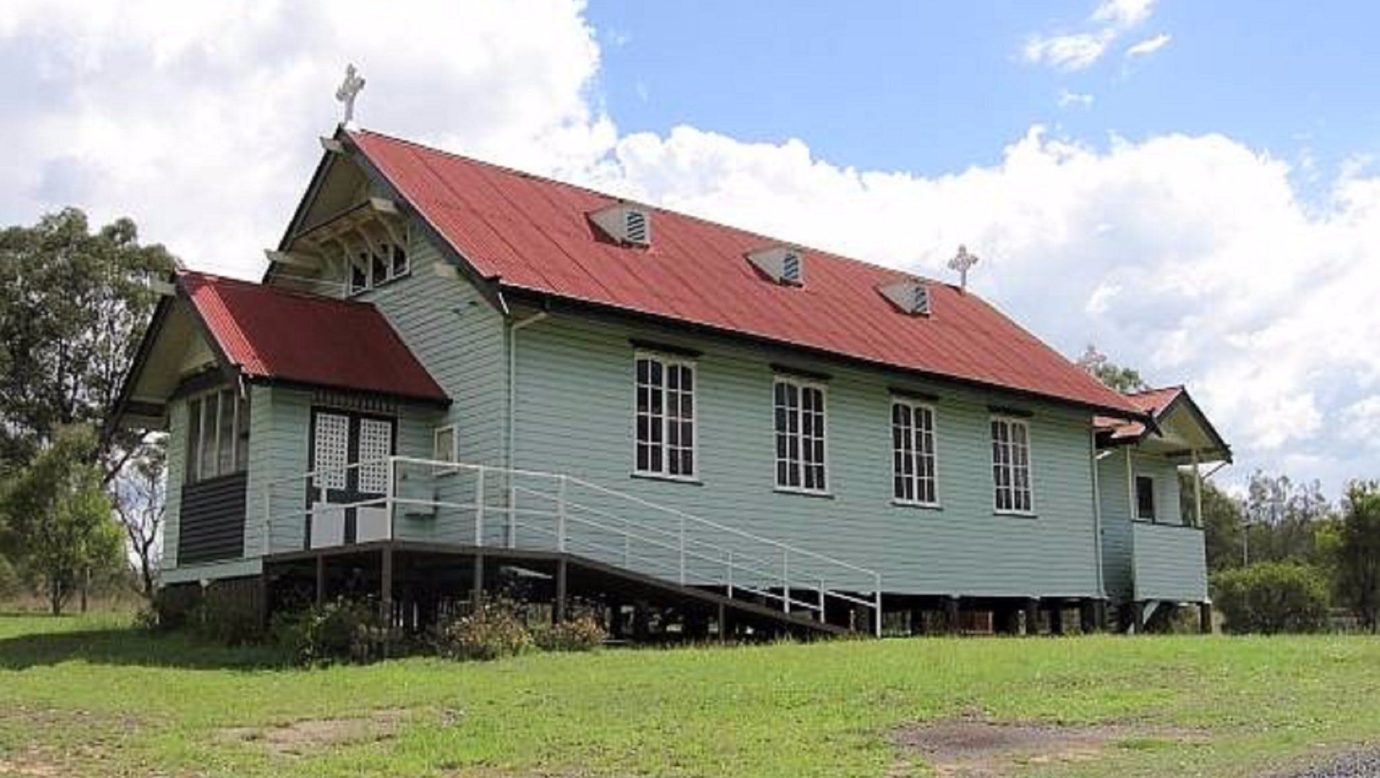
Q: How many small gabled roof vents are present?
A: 3